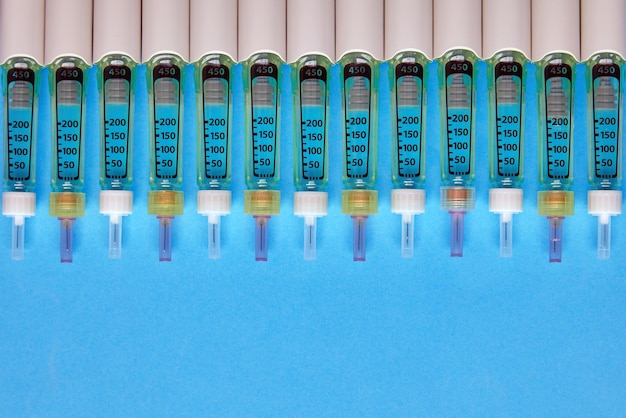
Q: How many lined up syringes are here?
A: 13